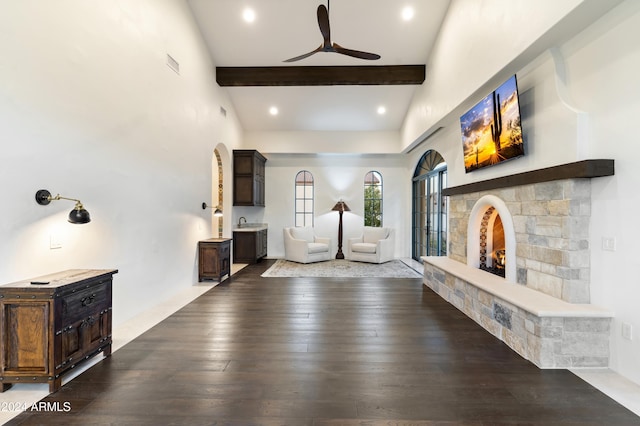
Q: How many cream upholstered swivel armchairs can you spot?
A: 2